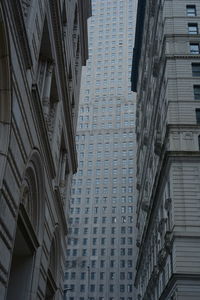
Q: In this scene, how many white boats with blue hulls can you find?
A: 0